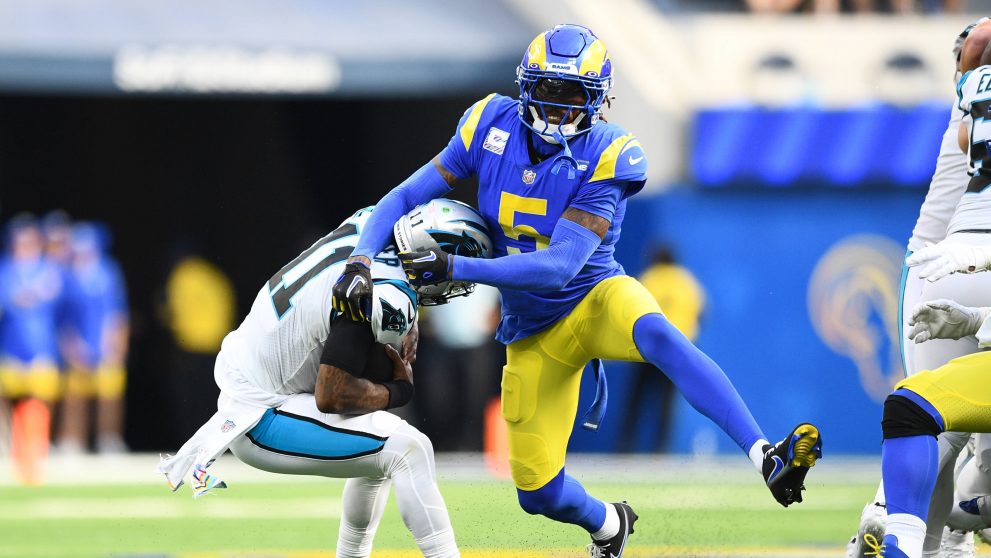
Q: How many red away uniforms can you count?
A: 0